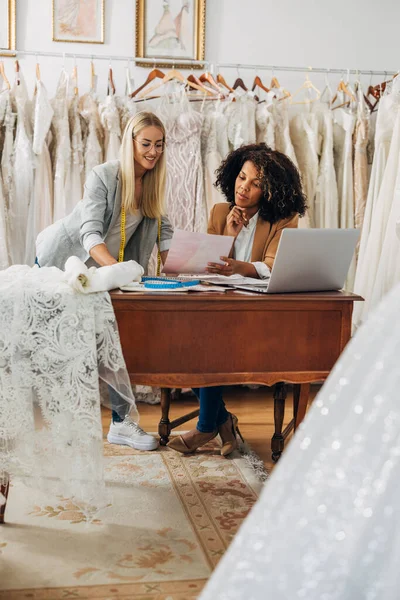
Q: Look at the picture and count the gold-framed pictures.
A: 3